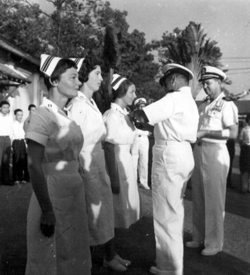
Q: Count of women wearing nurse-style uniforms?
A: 3